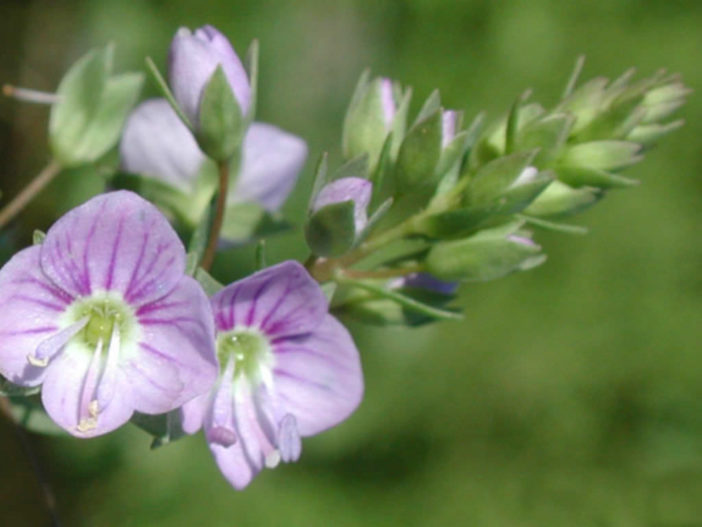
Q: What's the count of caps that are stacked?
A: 0